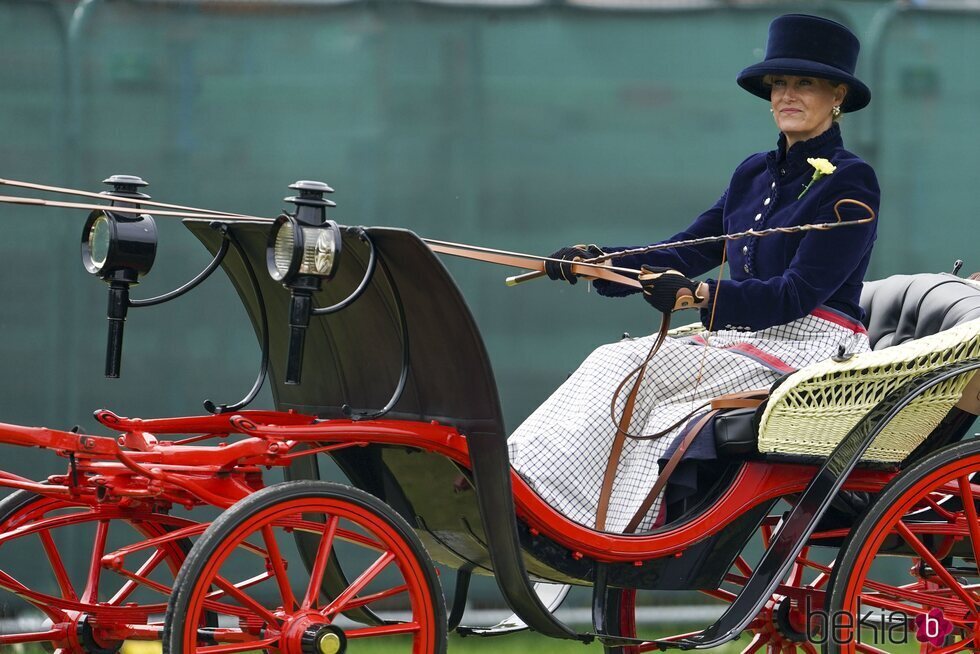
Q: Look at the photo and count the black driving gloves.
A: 2